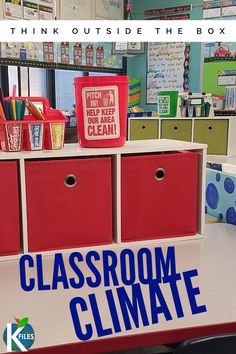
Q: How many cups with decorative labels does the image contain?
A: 3